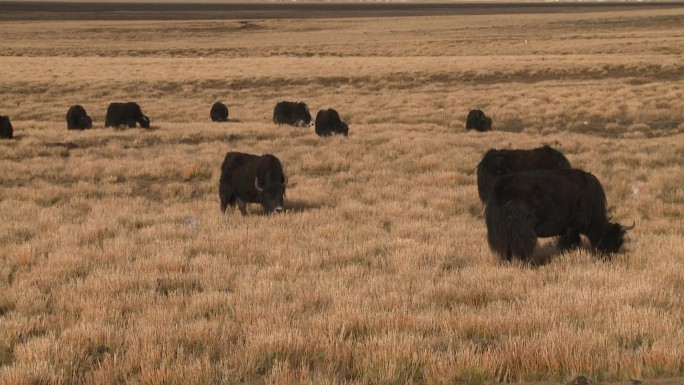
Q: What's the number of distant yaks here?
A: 7